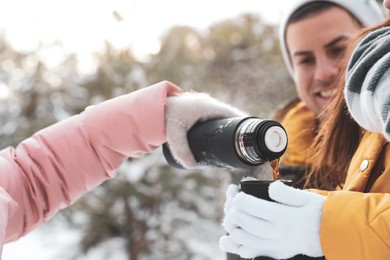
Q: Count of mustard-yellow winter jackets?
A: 2